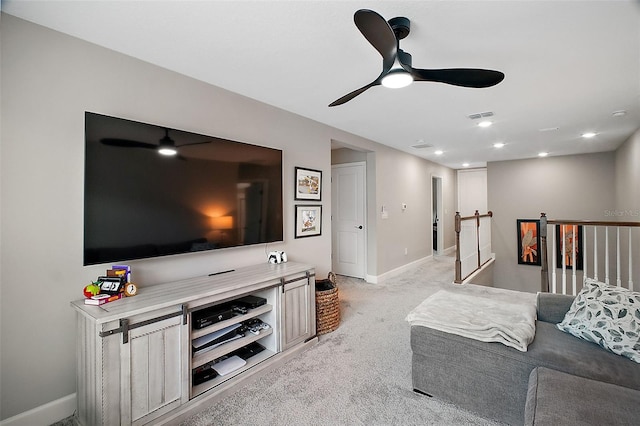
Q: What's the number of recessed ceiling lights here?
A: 6